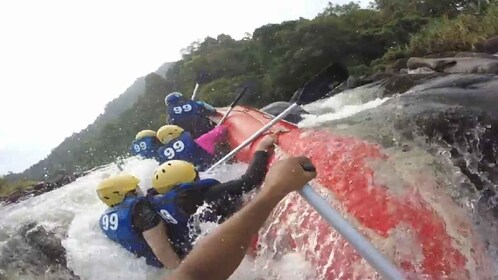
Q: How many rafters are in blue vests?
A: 5